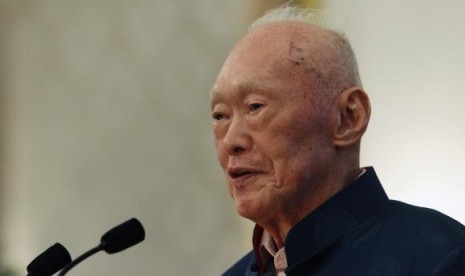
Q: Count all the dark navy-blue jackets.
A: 1